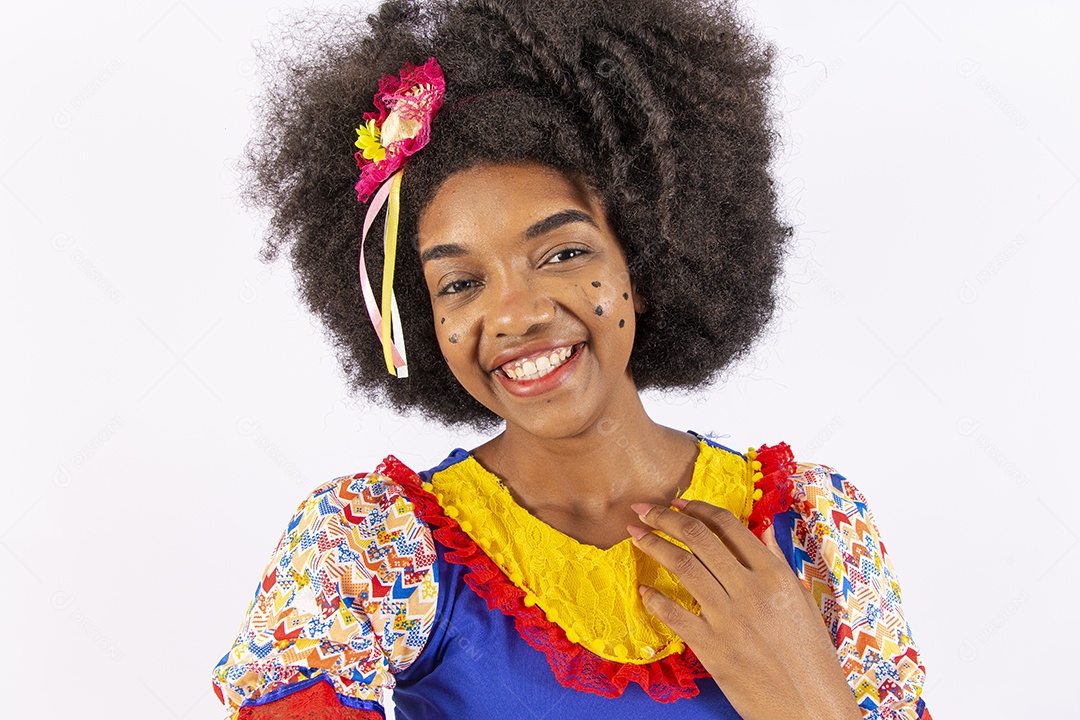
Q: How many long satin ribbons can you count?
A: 3